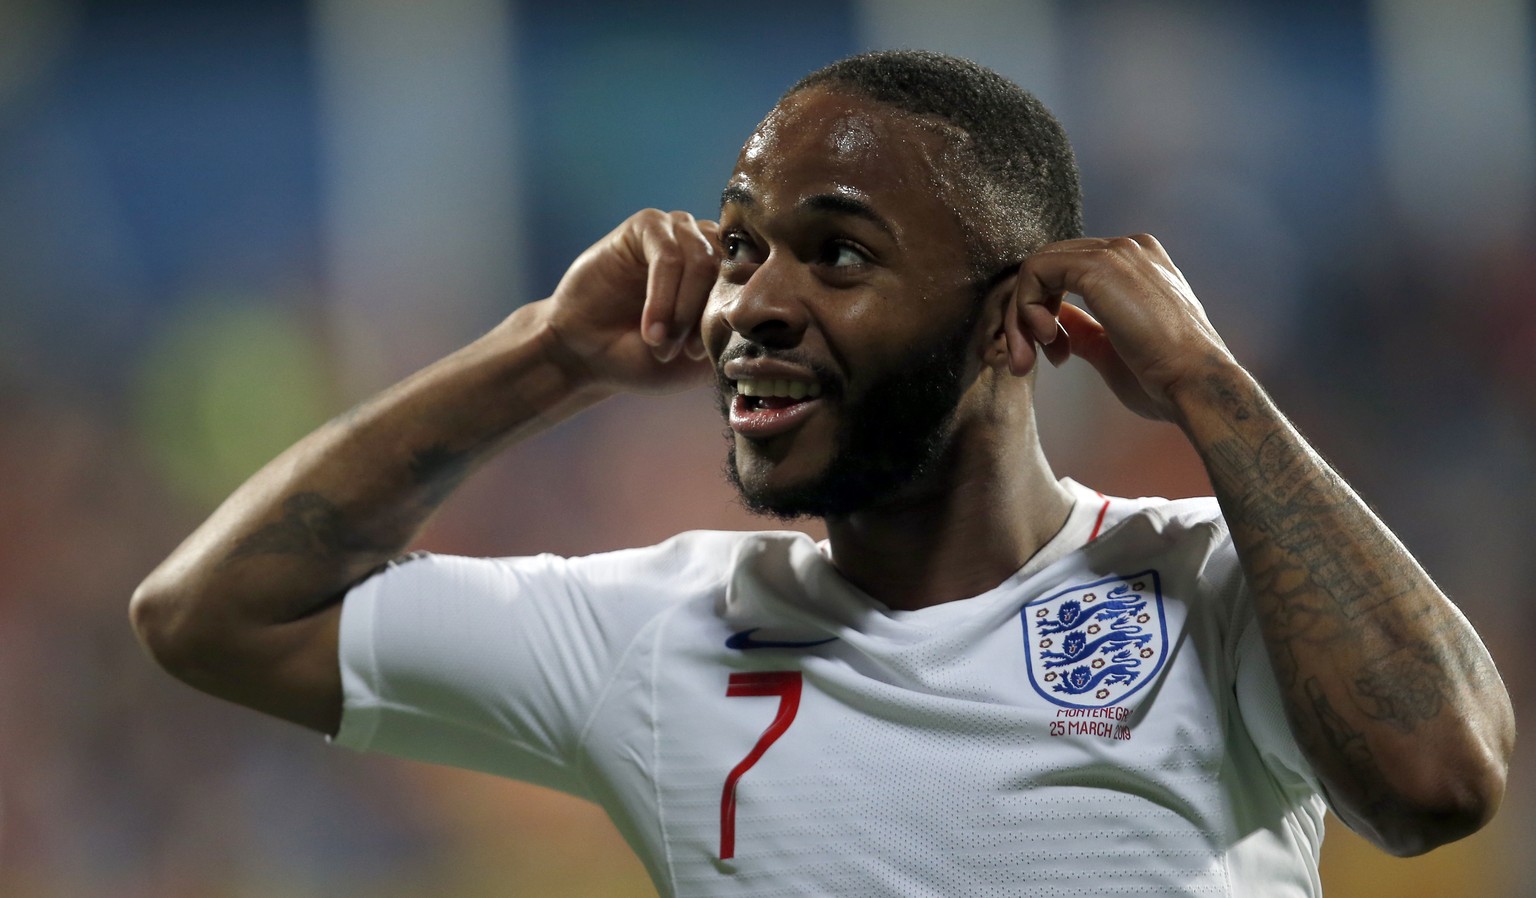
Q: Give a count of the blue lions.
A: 3